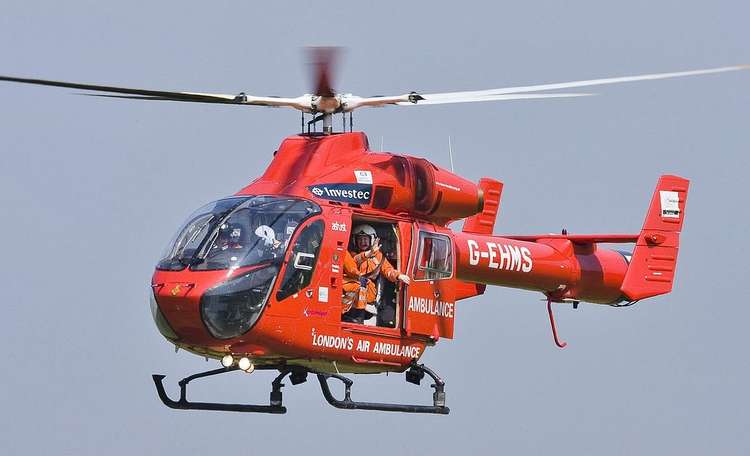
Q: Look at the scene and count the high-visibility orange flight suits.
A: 2